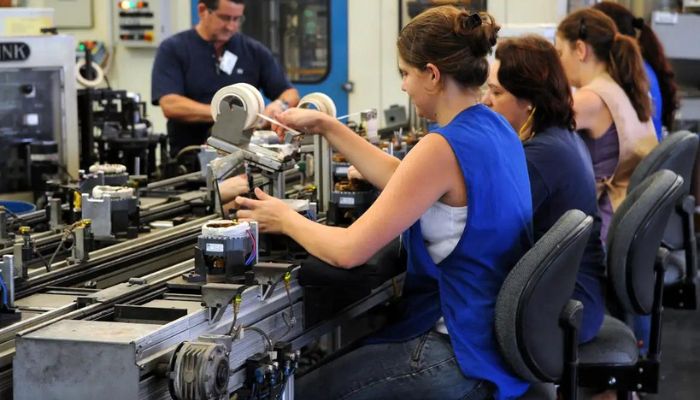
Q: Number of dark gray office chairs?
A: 3